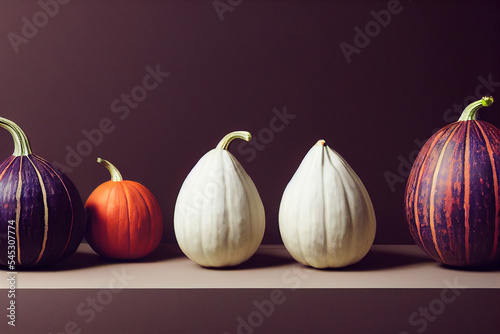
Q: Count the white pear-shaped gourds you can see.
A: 2